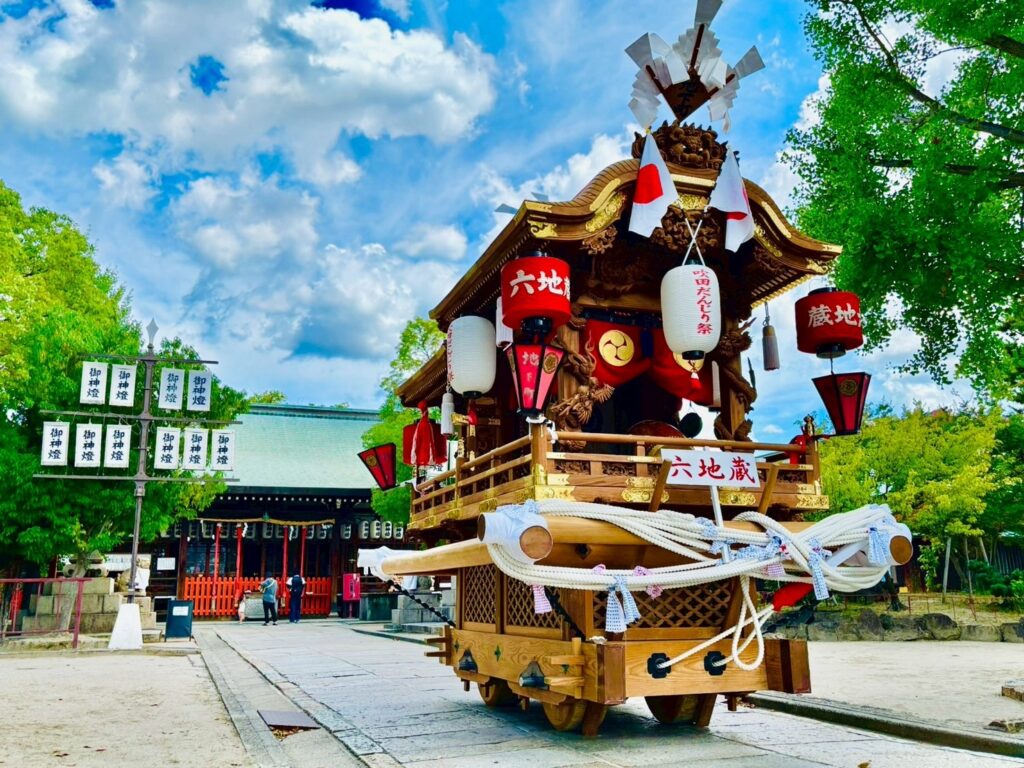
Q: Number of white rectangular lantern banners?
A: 10